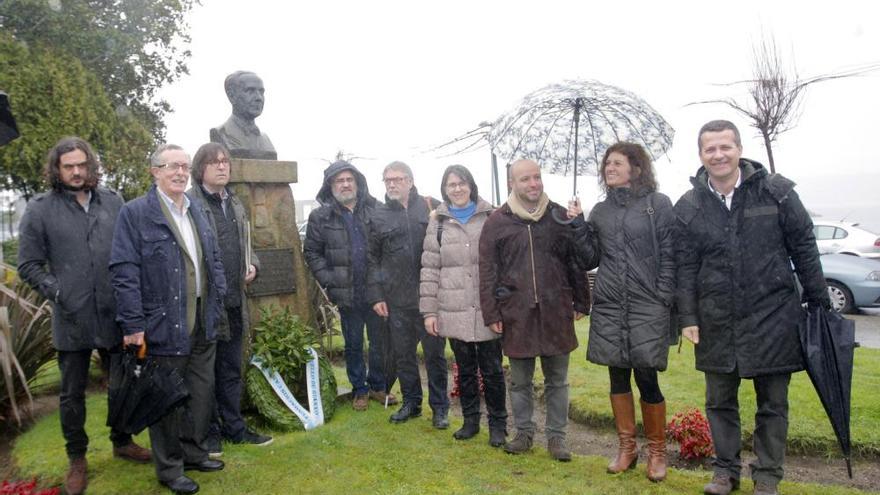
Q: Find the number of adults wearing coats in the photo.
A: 9